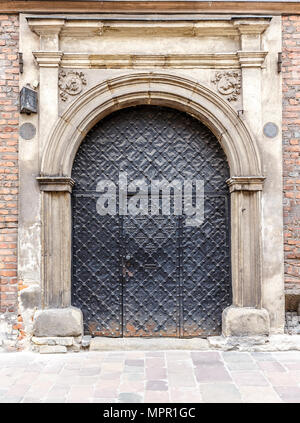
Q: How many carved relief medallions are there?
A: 2